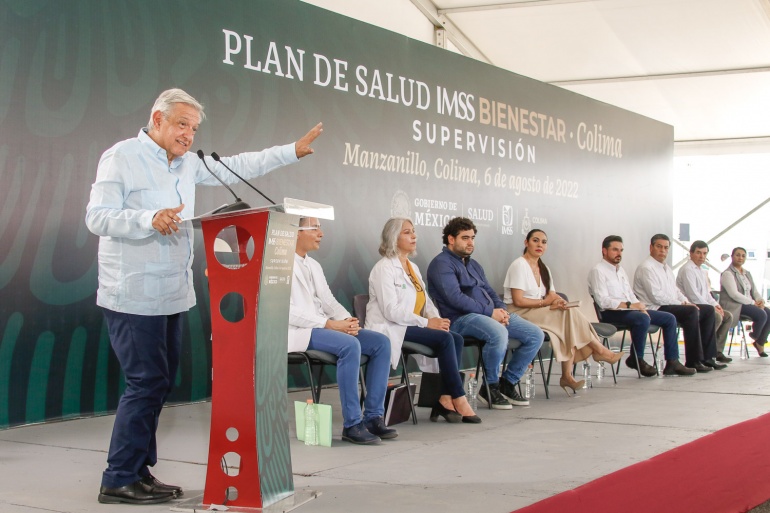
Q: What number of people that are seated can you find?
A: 8